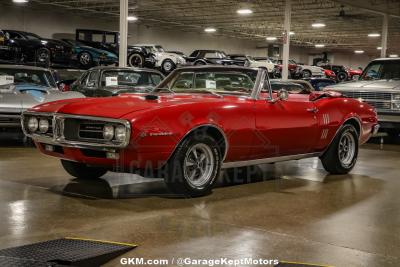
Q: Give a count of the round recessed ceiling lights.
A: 12